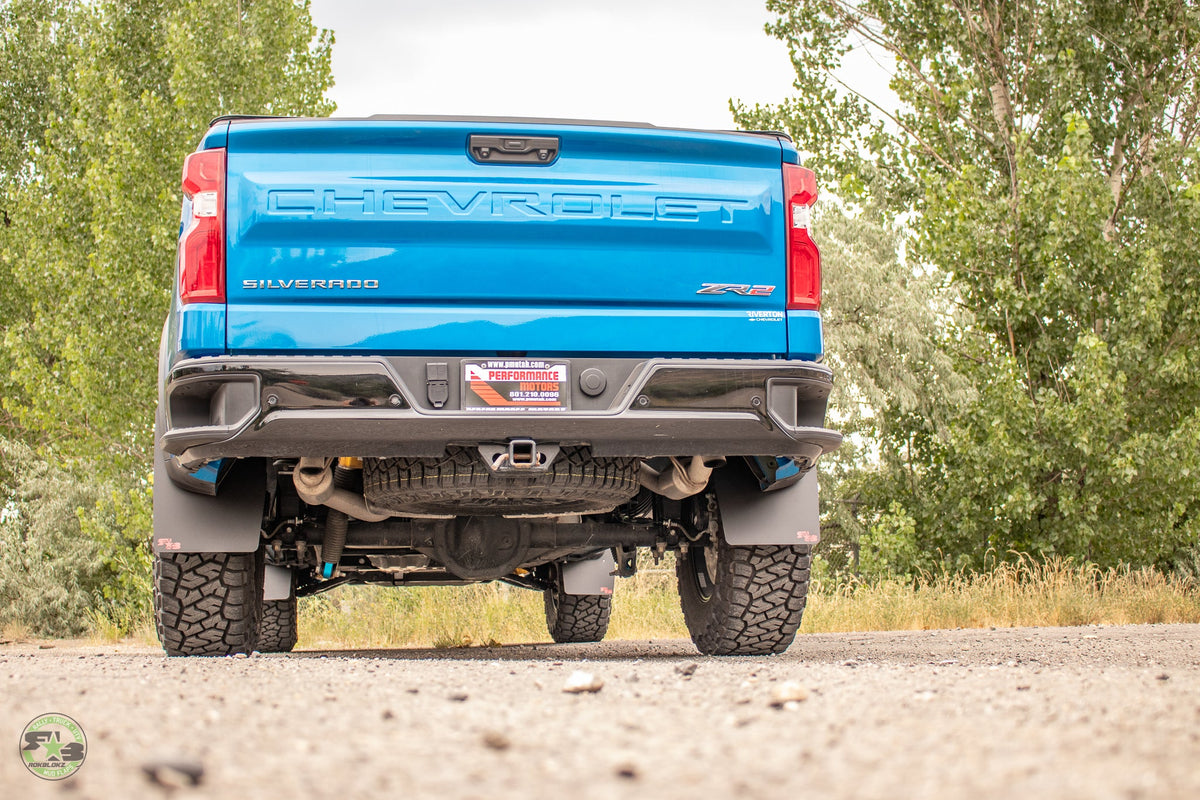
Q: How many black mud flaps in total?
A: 4